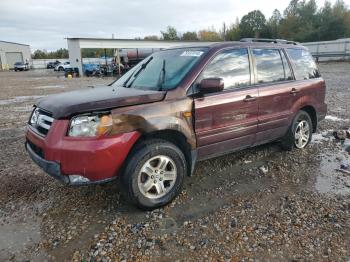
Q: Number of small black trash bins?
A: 0